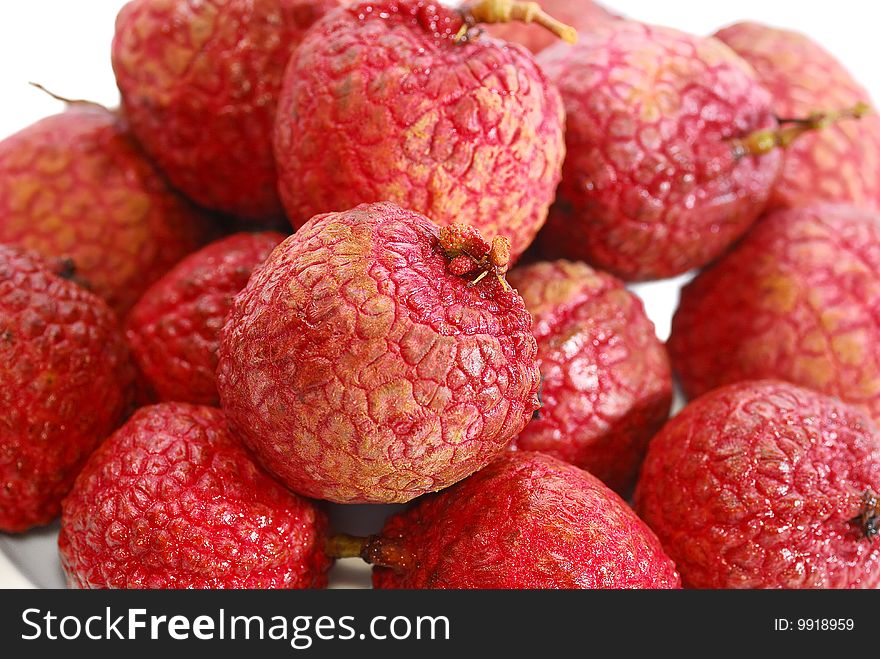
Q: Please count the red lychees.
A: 14